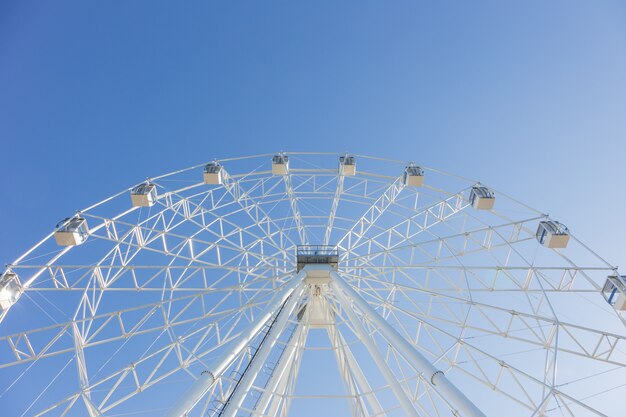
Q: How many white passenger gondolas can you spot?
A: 10